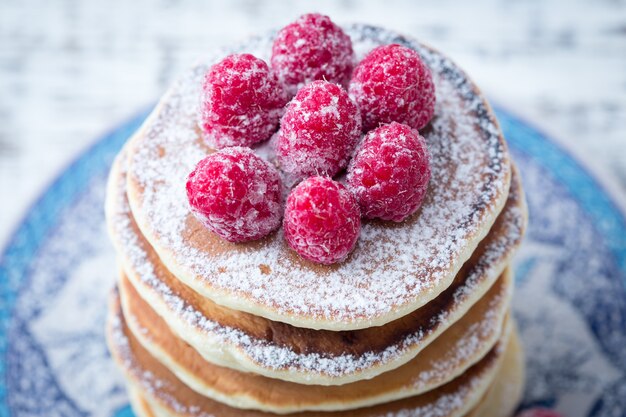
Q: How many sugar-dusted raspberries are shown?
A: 7